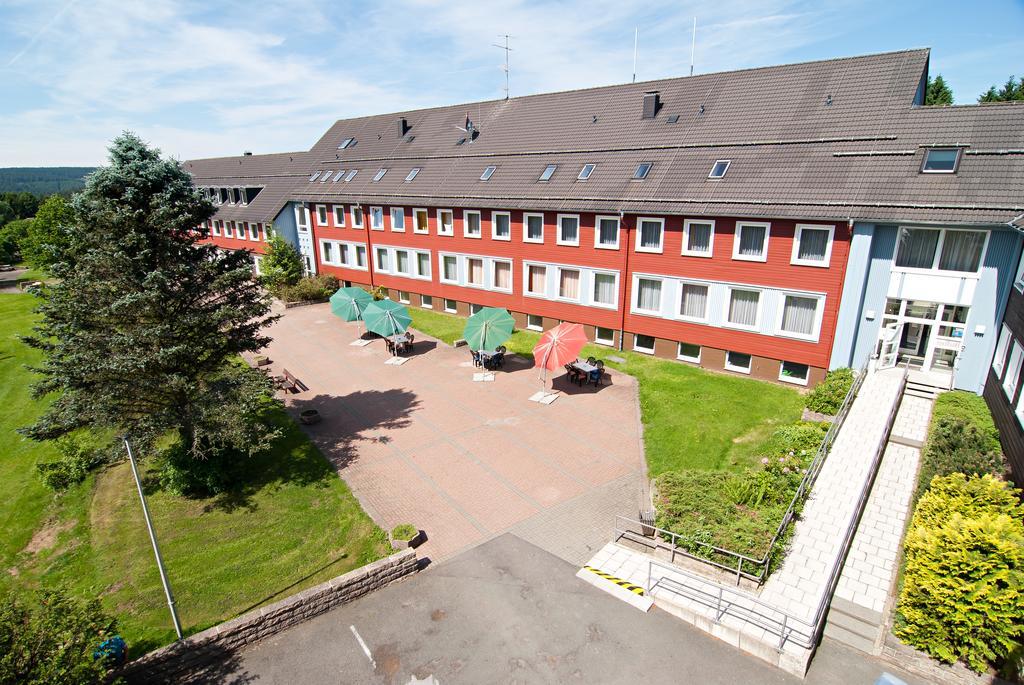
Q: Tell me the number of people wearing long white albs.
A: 0